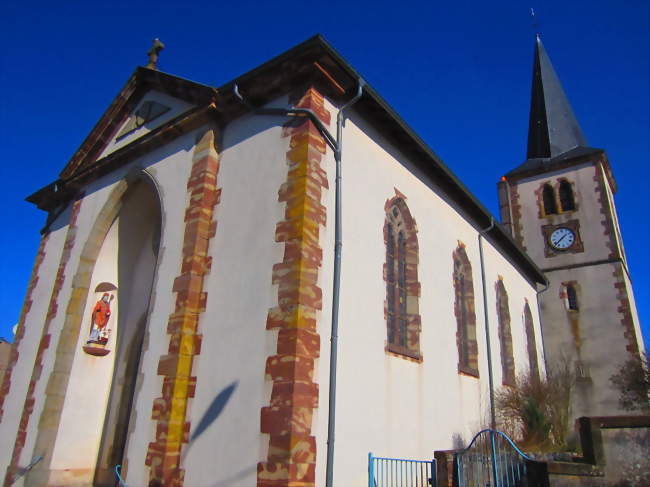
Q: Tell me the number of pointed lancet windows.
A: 4